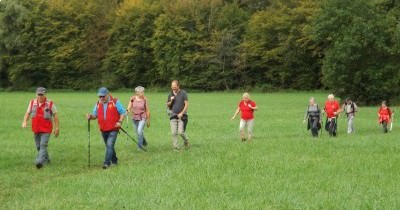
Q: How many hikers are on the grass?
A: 9